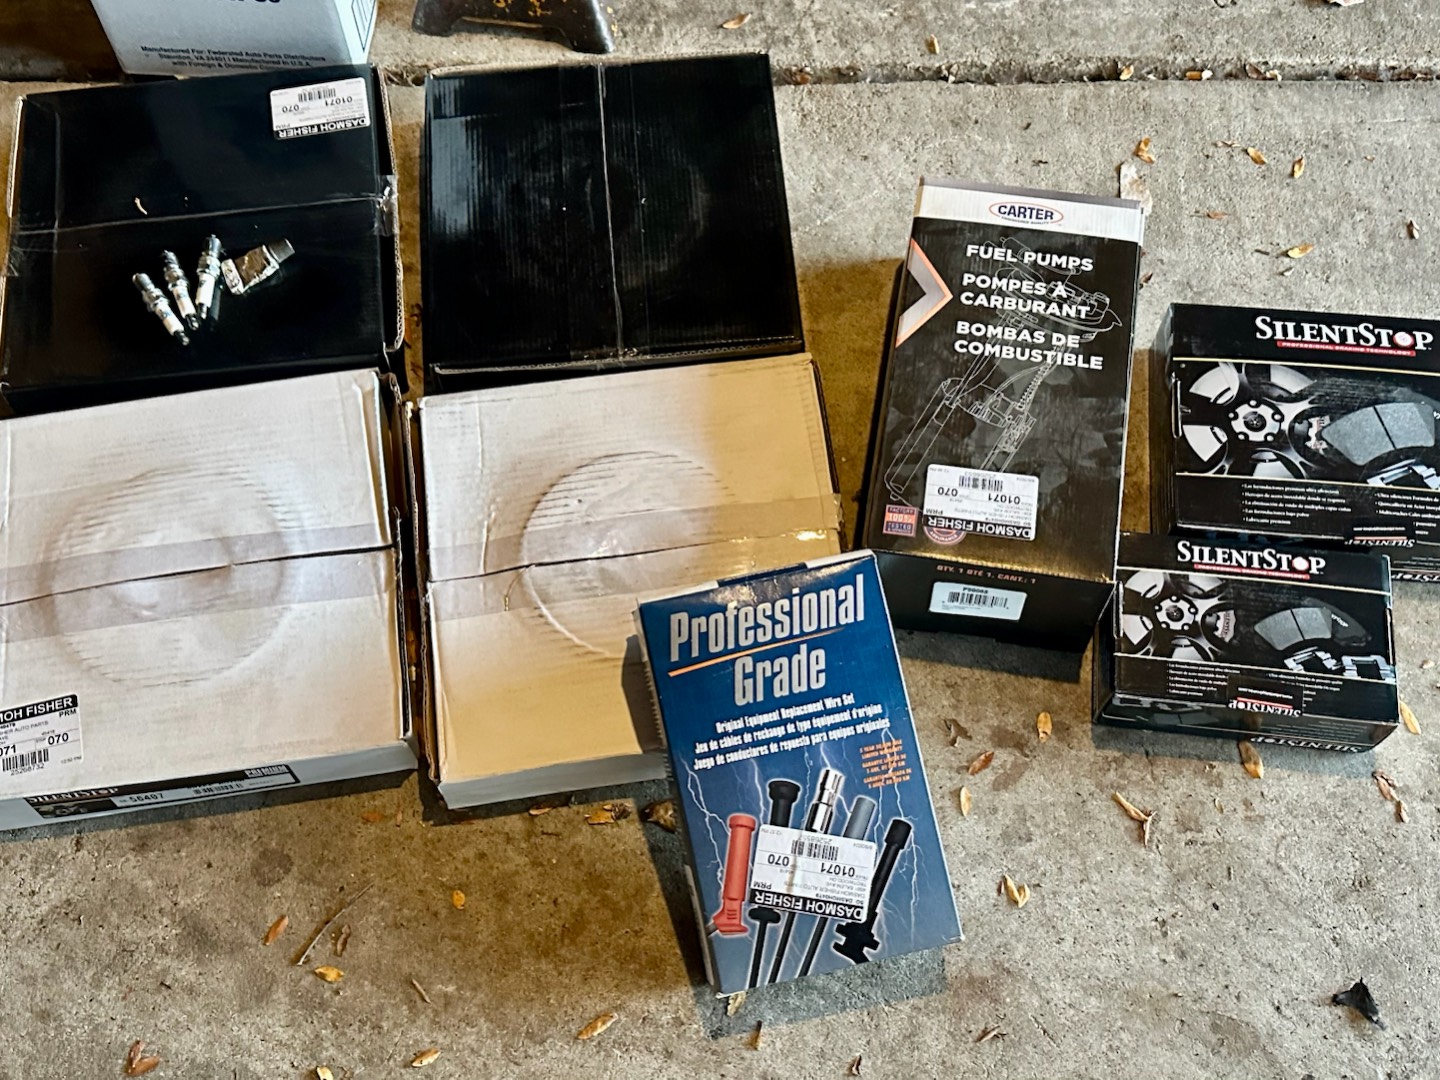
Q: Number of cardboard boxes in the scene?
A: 9